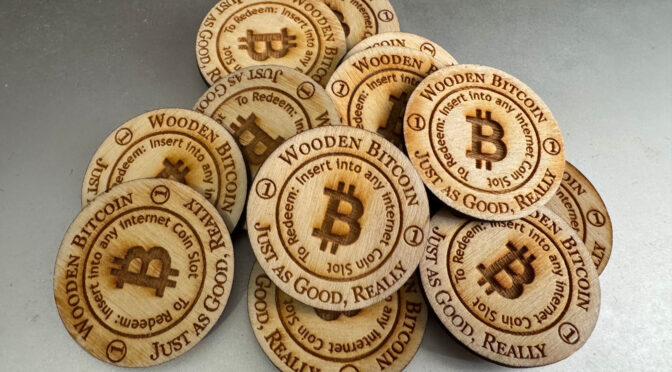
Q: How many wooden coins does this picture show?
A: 12